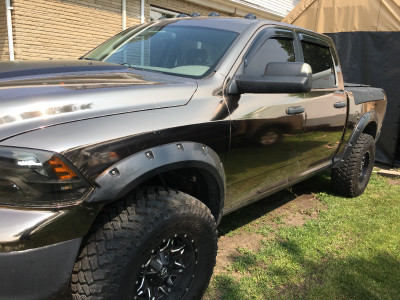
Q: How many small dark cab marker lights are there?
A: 5